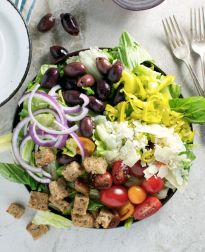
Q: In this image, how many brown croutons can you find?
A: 11